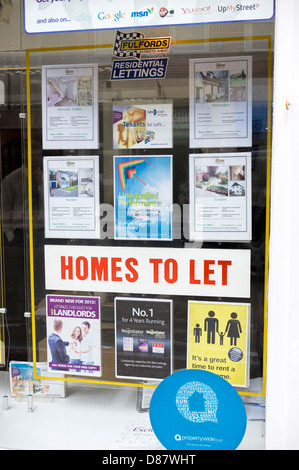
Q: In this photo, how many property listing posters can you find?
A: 4